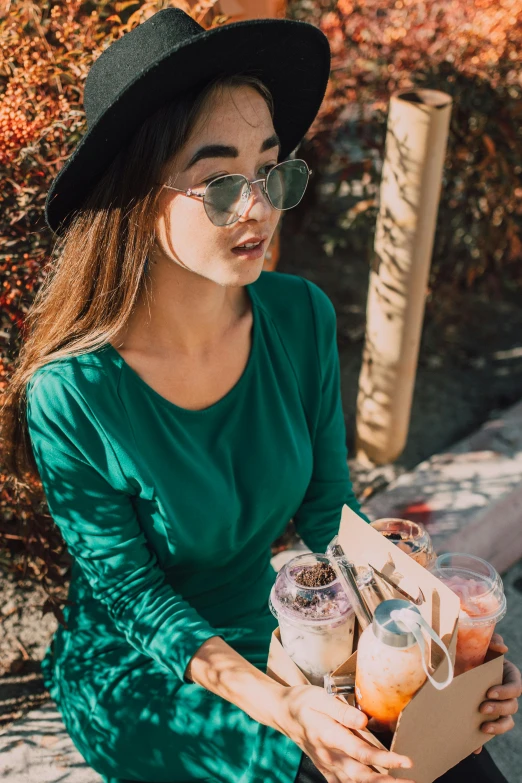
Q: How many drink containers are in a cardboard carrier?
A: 4